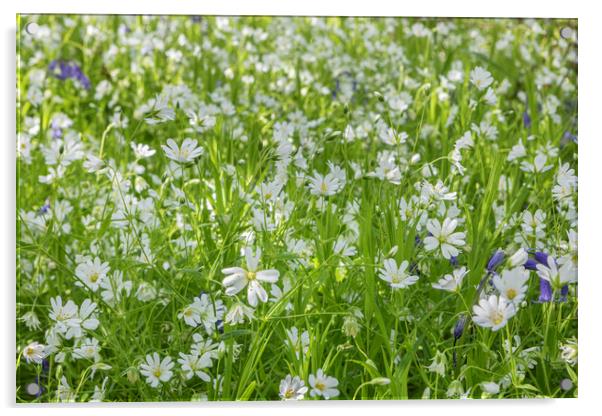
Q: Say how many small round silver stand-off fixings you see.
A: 4